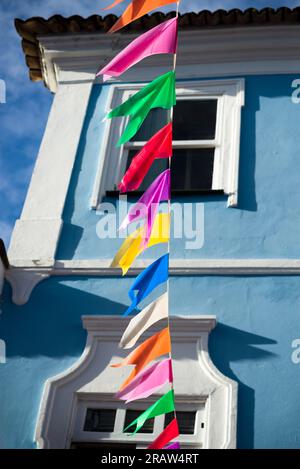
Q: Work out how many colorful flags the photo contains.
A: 13